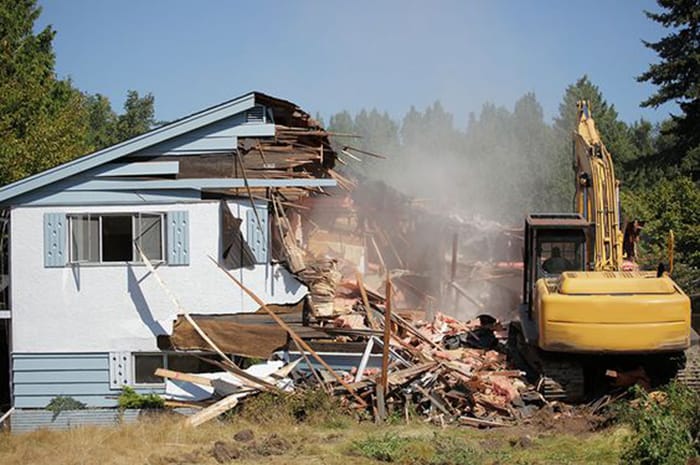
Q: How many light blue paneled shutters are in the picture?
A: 3